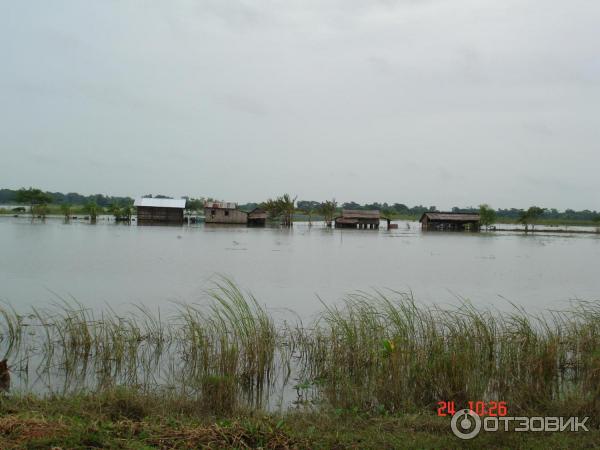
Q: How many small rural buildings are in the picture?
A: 5